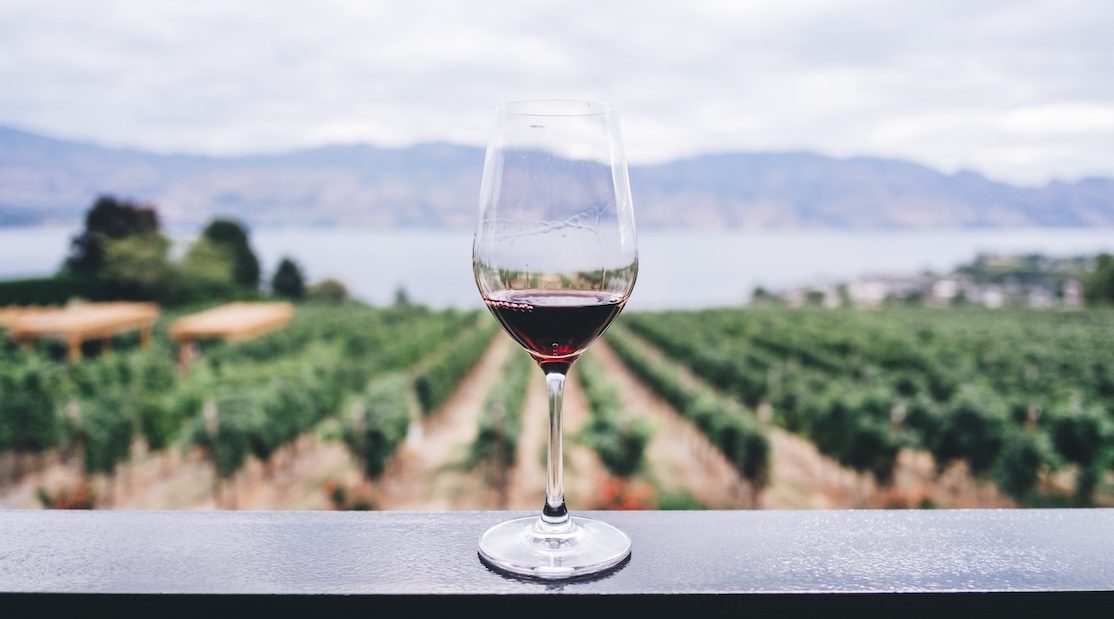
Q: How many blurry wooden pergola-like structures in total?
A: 2